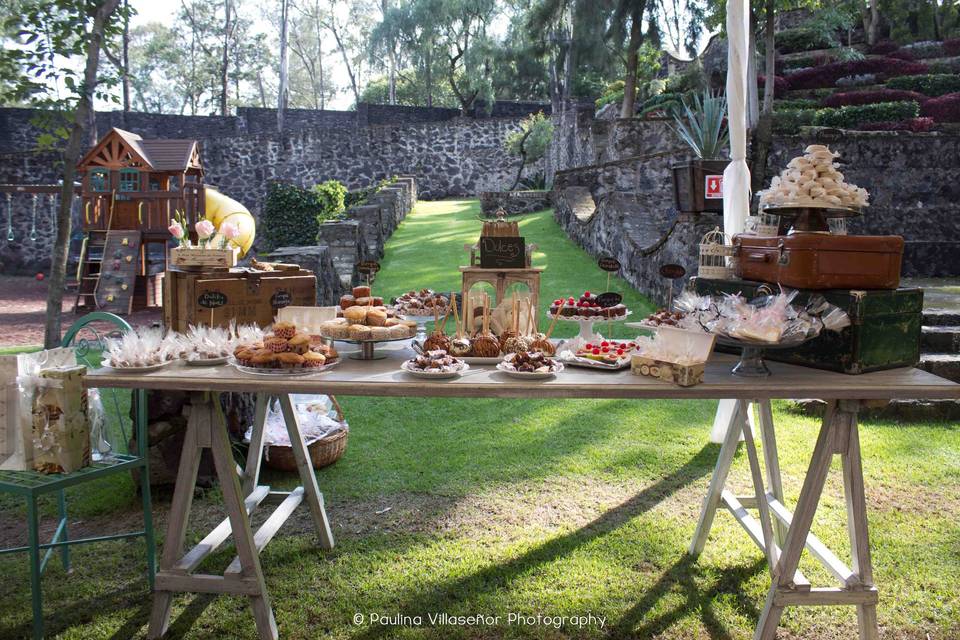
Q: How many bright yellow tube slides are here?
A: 1